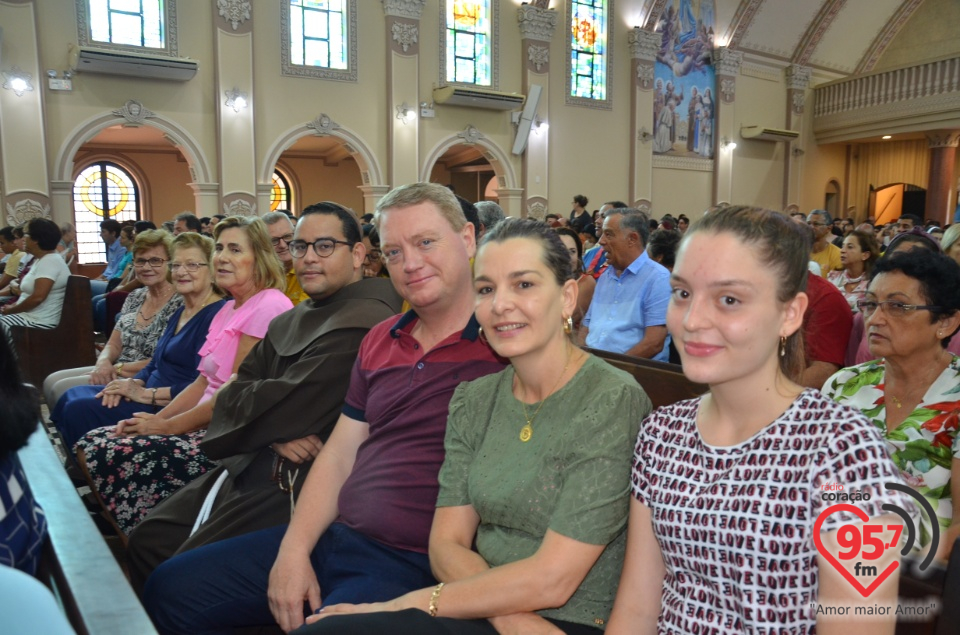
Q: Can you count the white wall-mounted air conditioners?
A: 3